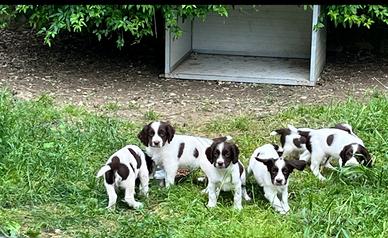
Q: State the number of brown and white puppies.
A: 6